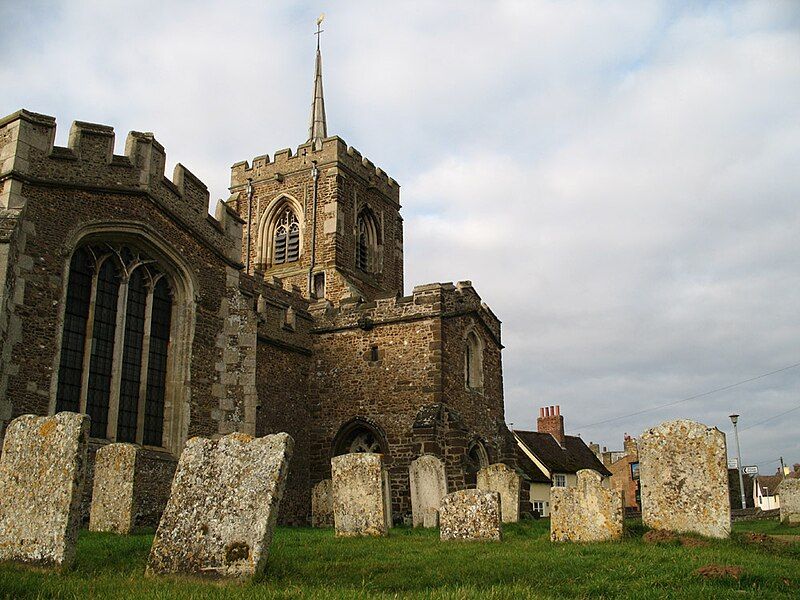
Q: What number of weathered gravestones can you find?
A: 11